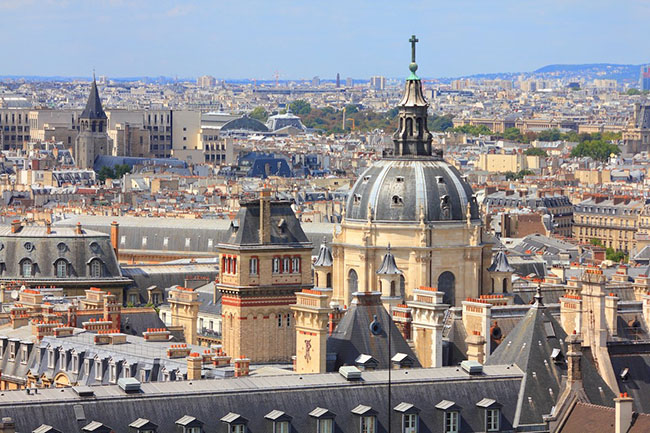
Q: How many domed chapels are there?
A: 1